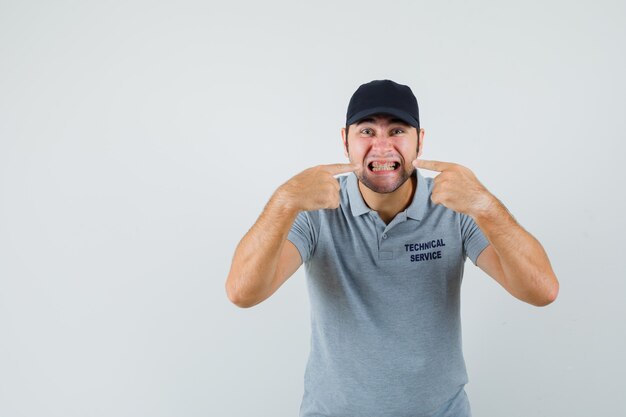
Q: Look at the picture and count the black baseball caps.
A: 1